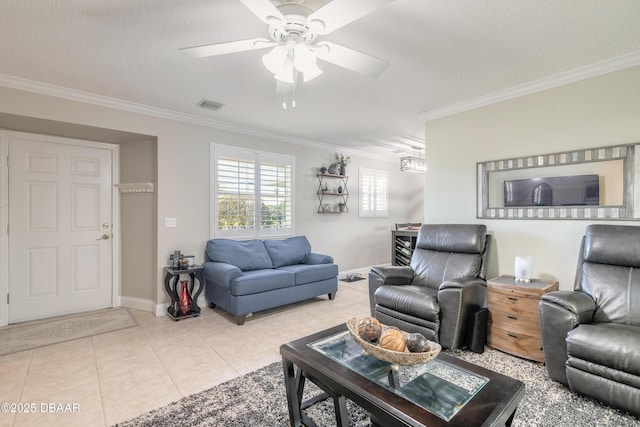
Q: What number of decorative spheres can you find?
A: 3